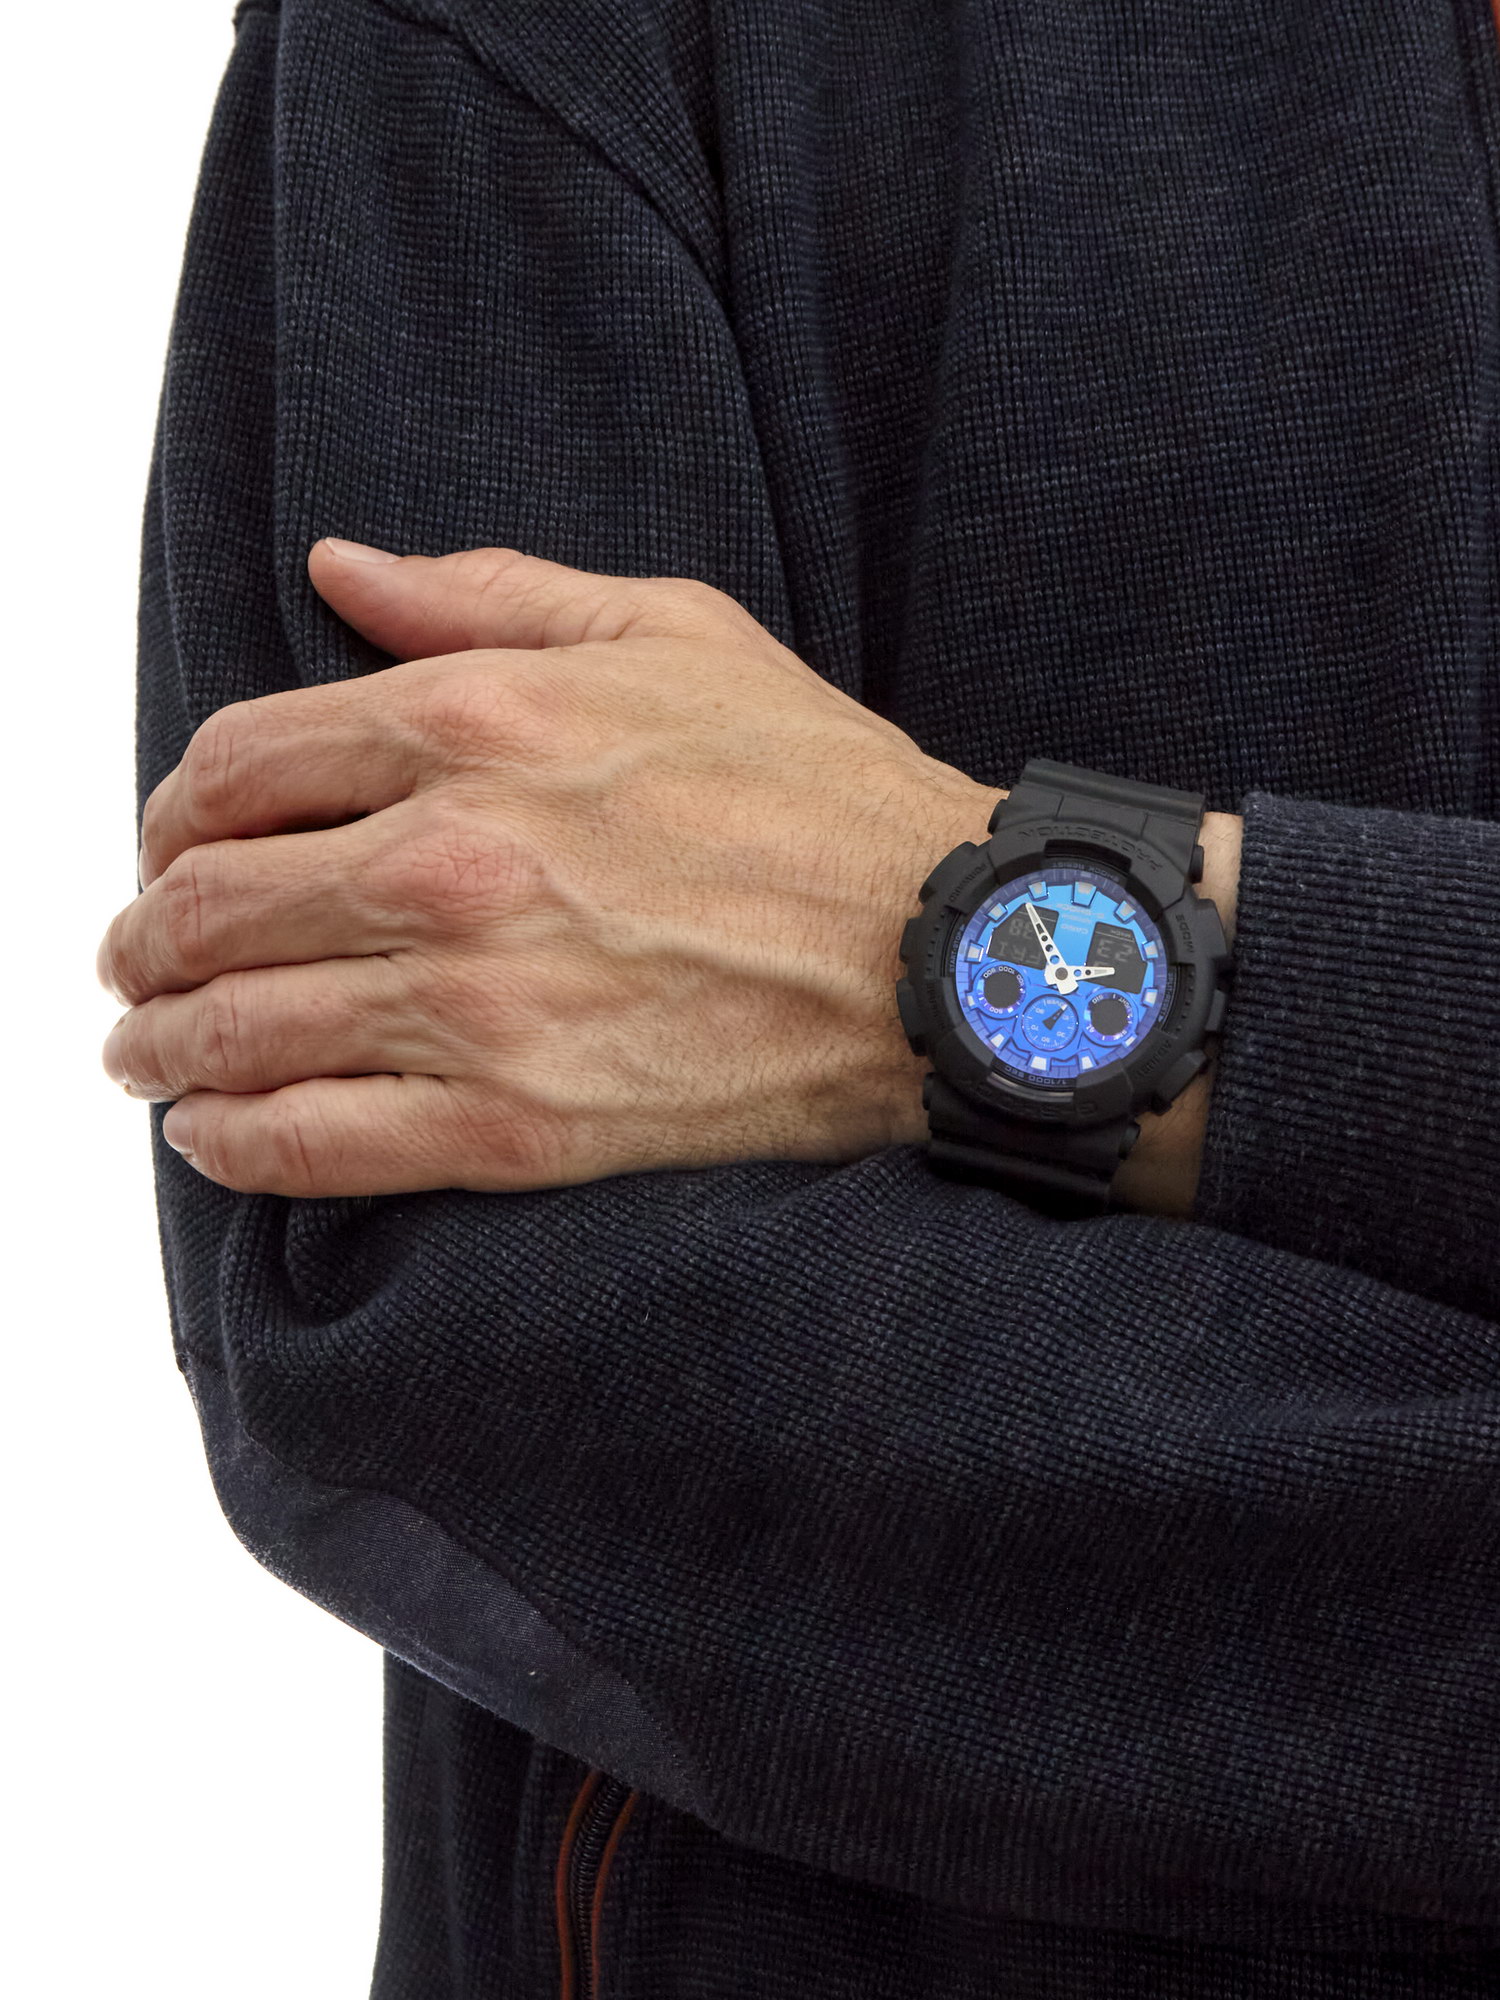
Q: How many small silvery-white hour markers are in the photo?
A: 12